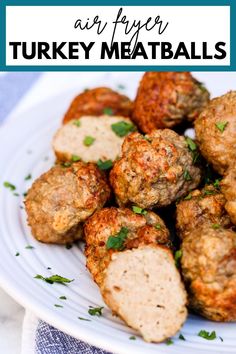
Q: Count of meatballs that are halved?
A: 2